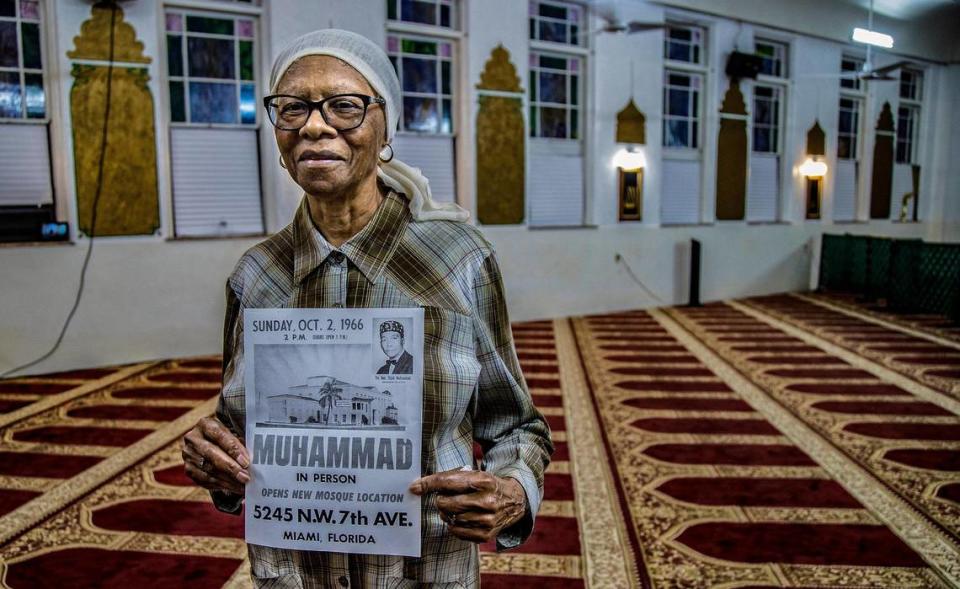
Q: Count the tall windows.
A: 8